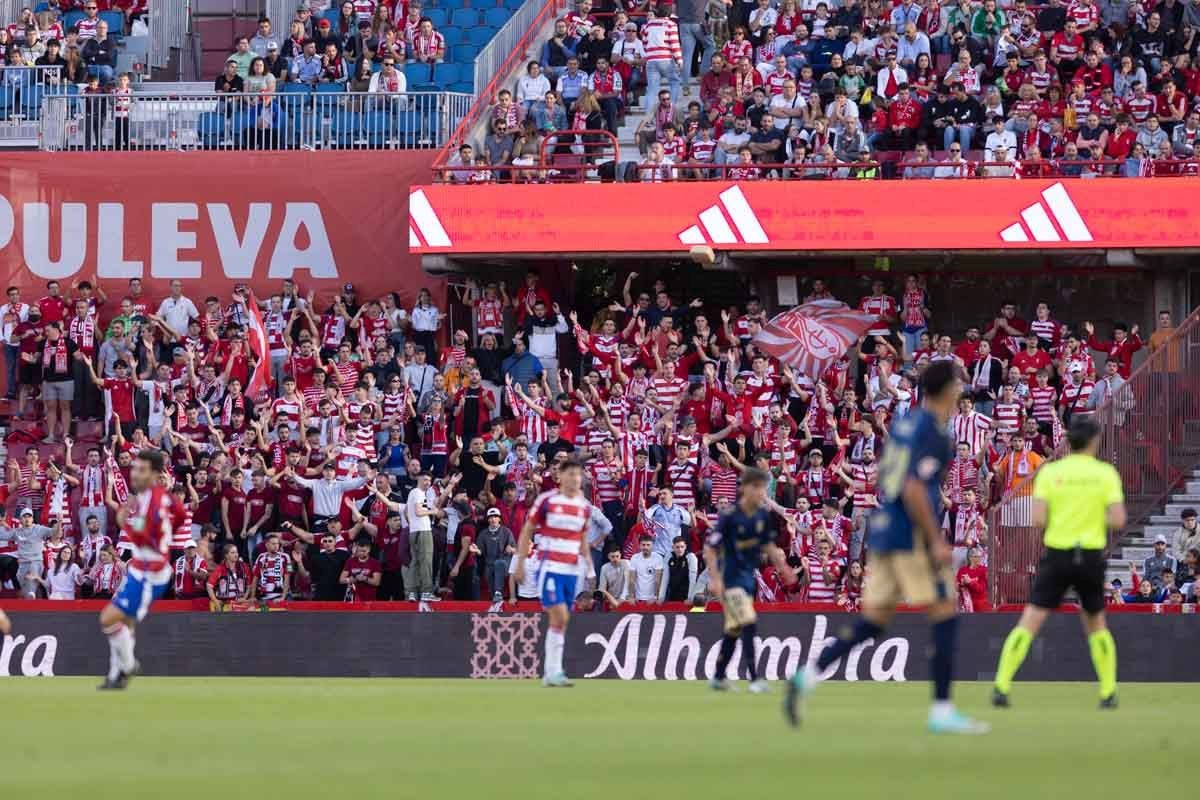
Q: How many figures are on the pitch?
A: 5